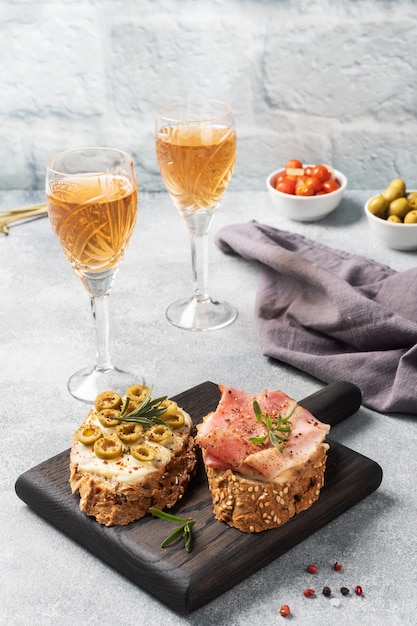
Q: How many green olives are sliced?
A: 11